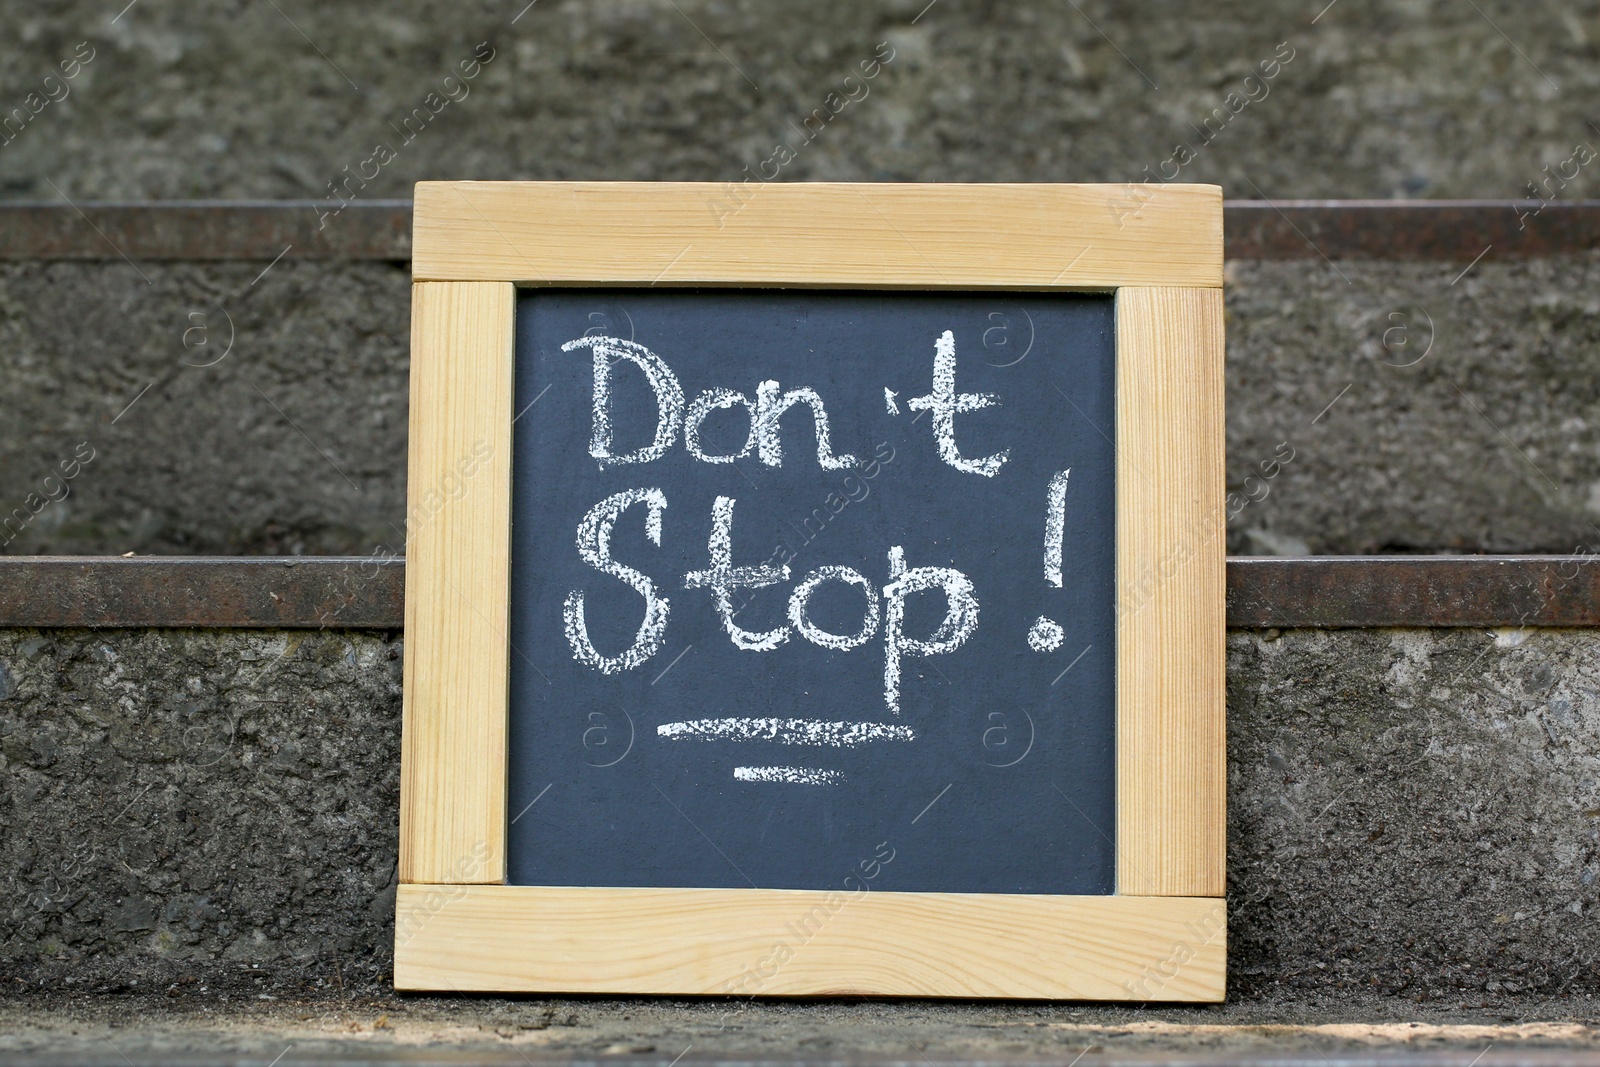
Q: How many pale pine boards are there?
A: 4